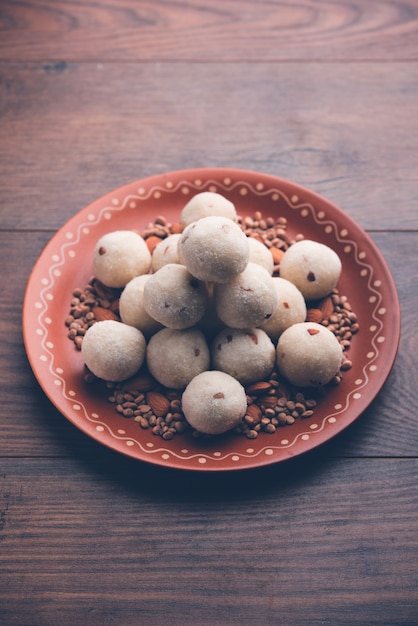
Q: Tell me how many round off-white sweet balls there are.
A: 15